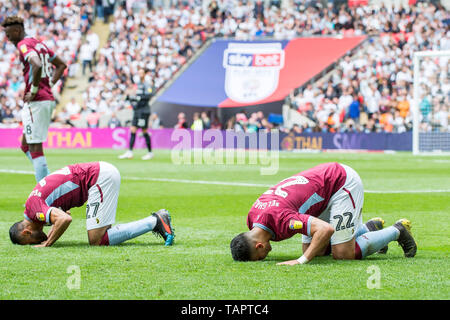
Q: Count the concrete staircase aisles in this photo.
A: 1